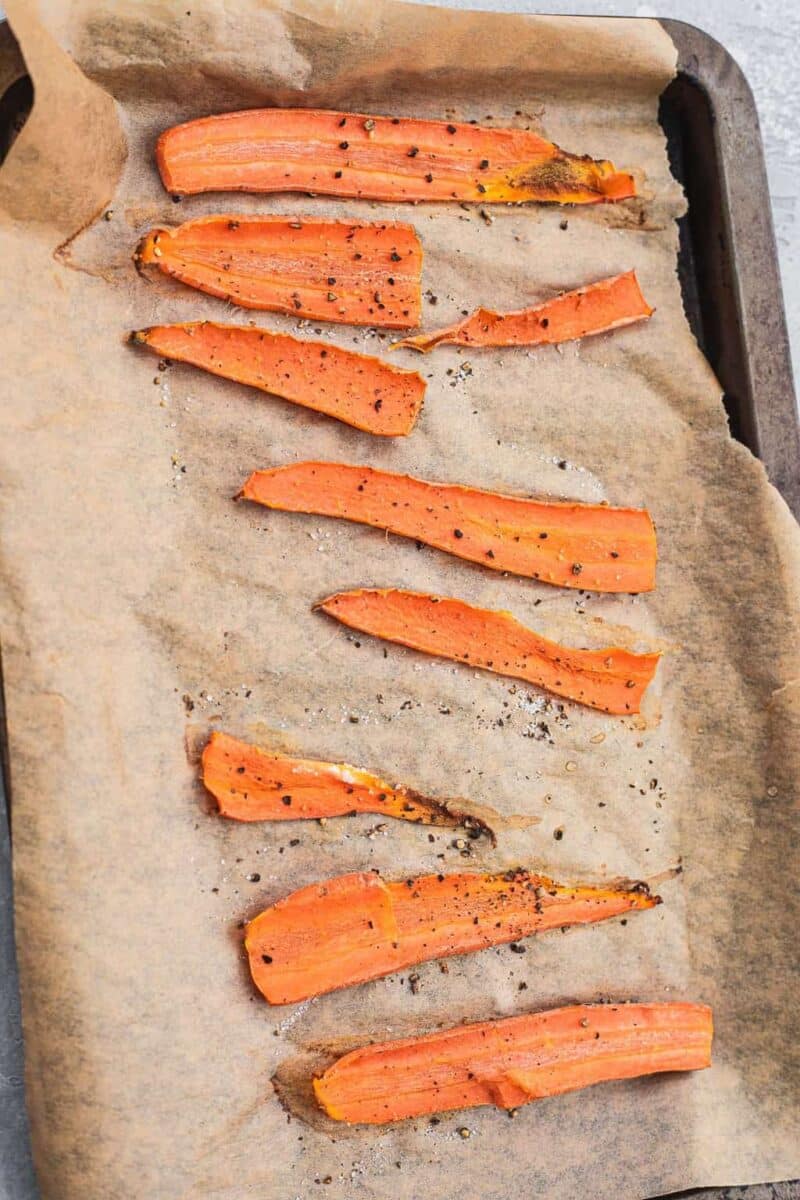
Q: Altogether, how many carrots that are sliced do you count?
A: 9